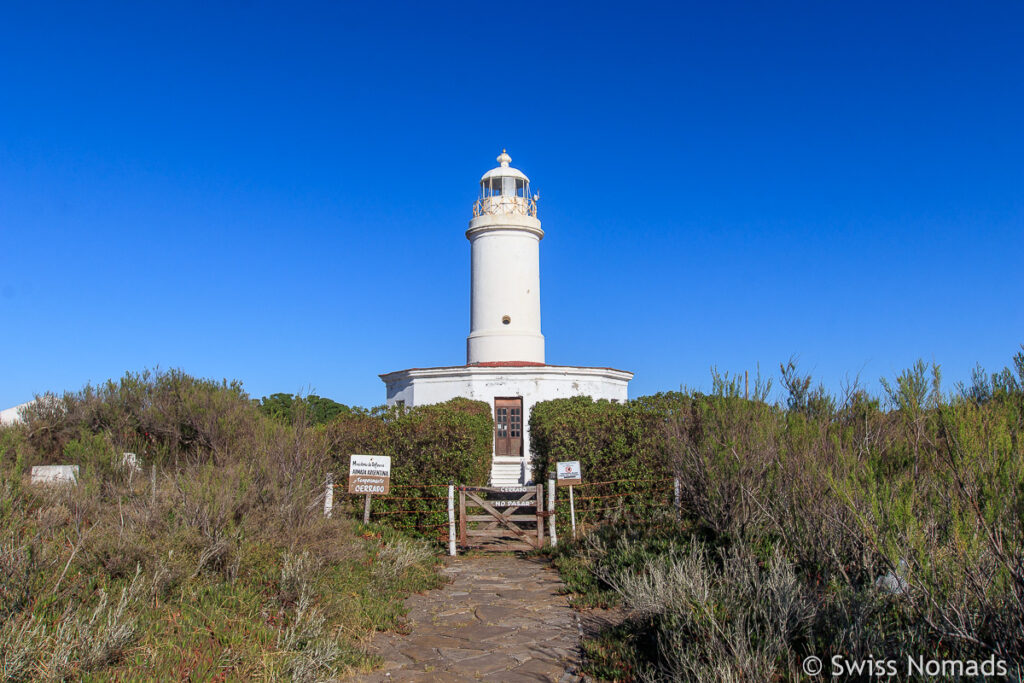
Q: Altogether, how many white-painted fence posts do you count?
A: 4